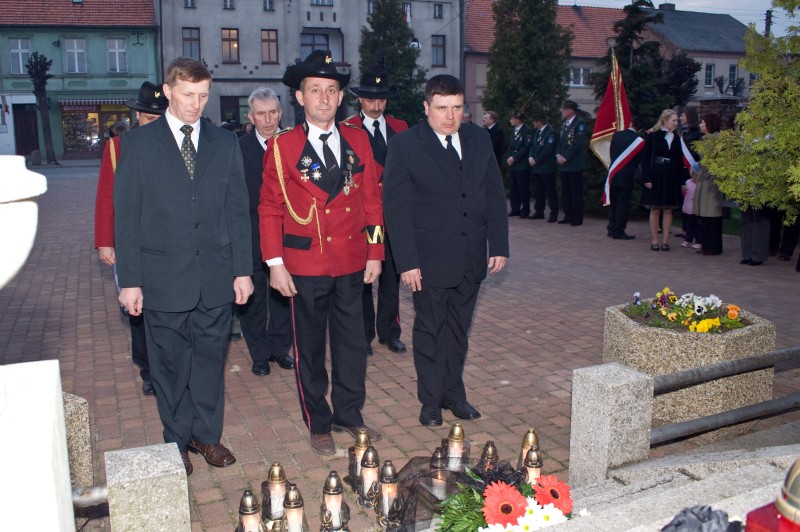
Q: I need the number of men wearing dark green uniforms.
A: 3